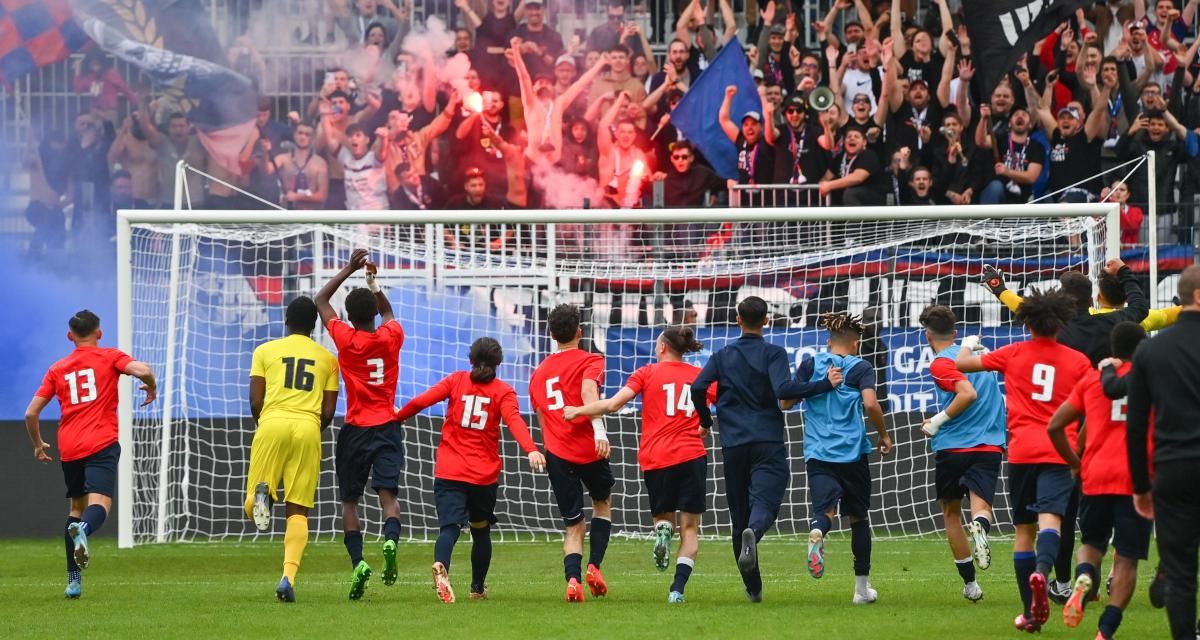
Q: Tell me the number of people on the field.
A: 14